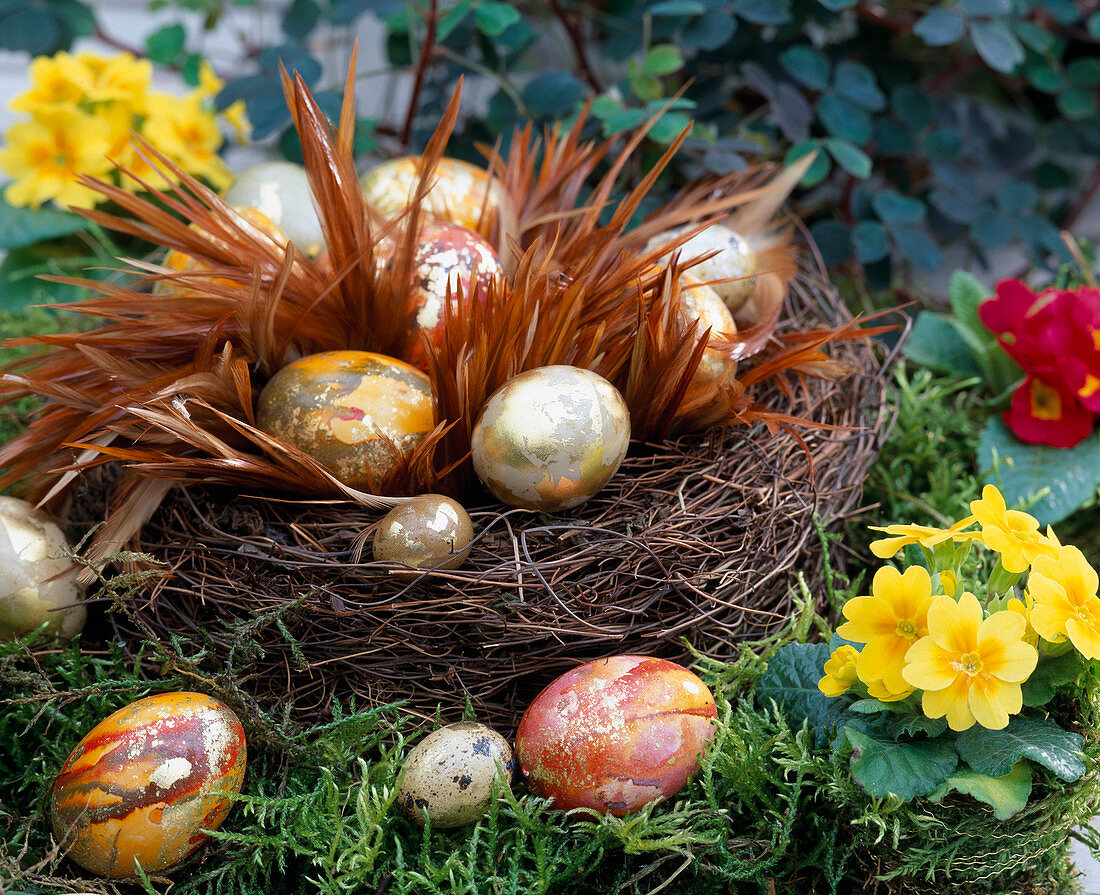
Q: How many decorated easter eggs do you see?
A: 13